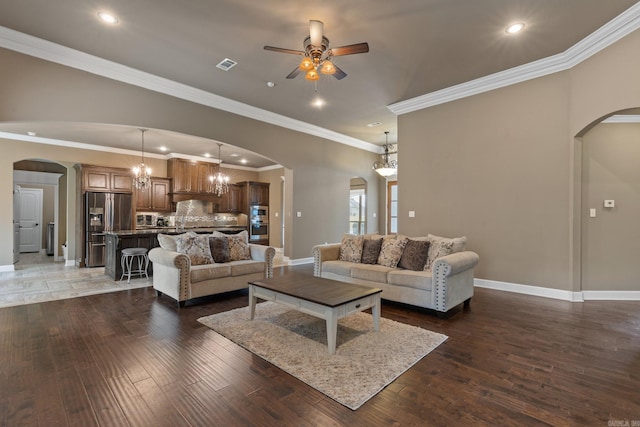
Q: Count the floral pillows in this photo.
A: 5